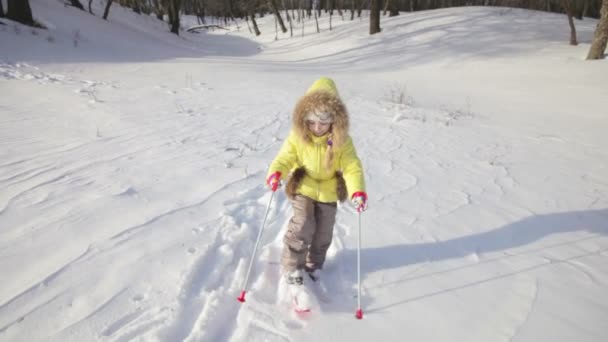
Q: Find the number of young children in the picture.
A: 1